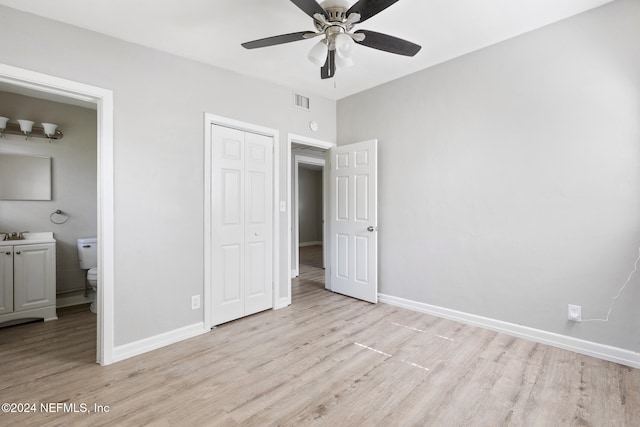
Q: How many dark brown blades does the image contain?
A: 5